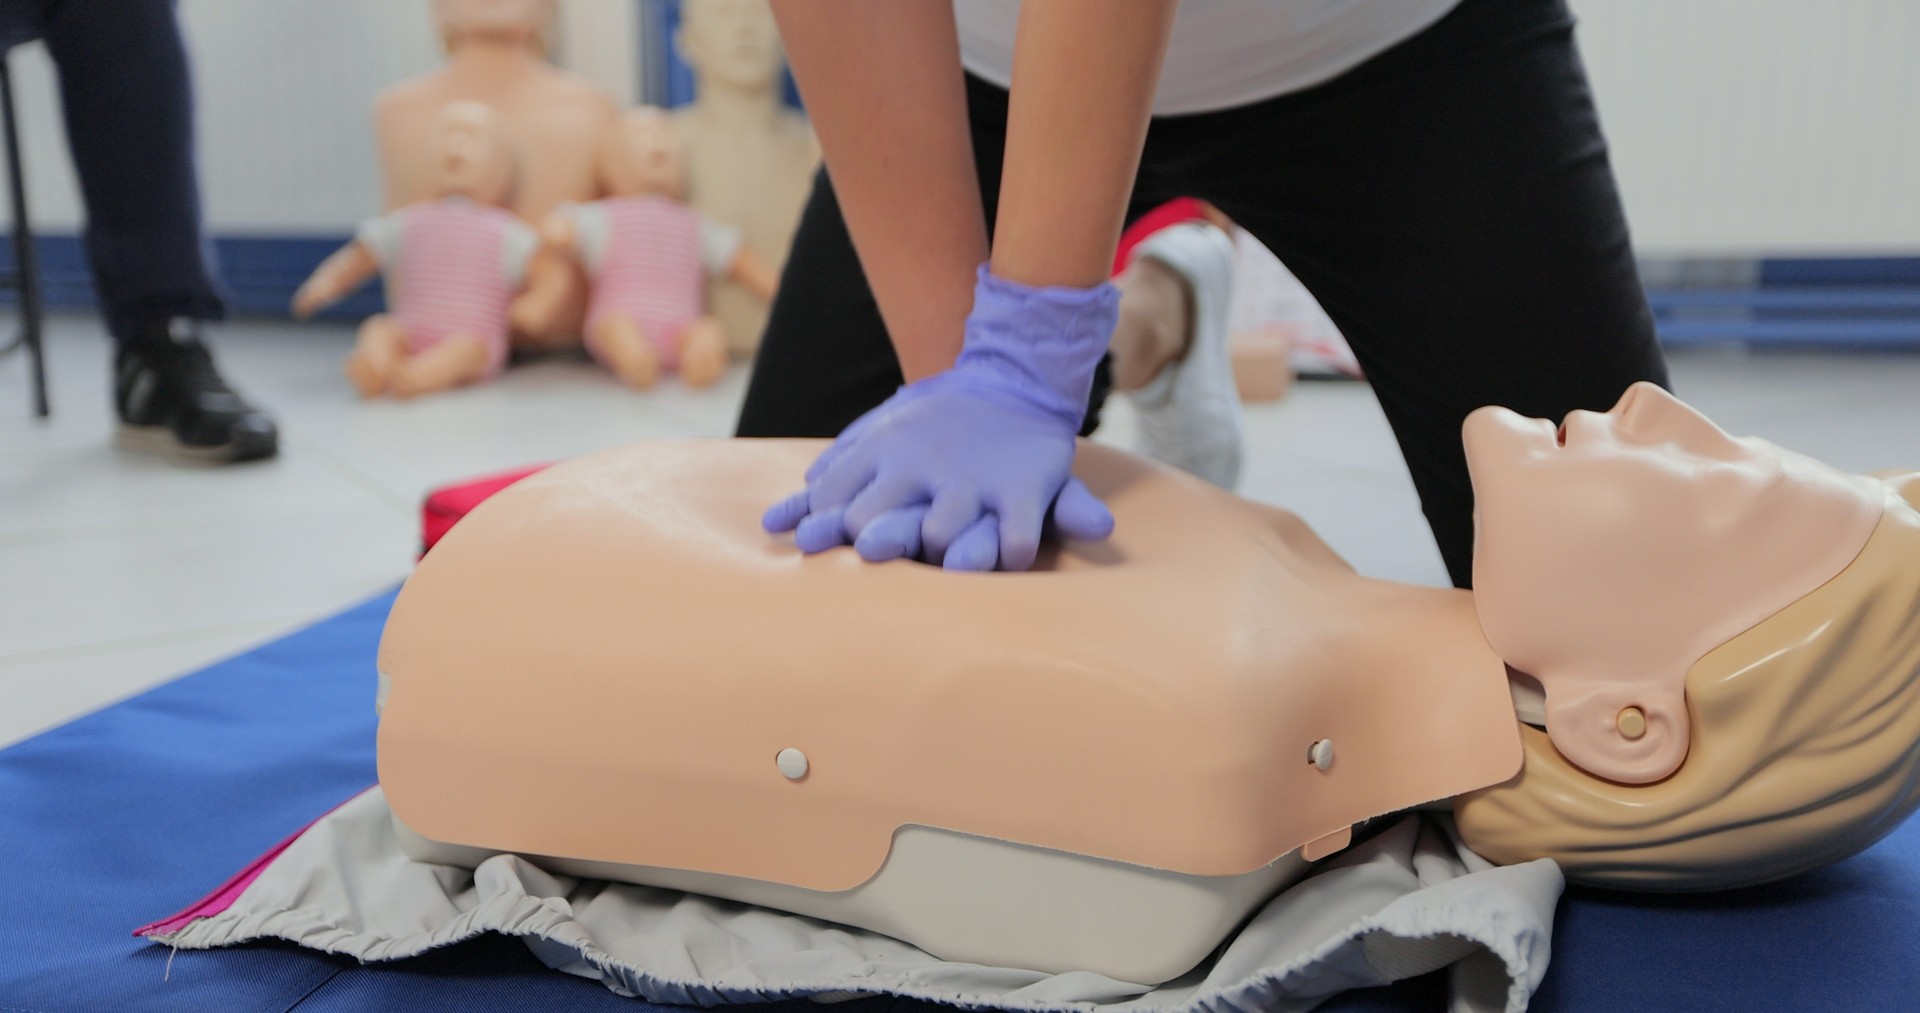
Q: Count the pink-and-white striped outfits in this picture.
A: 2